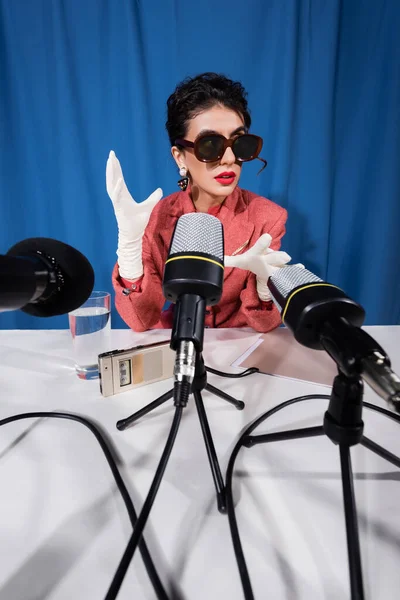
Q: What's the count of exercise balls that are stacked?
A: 0